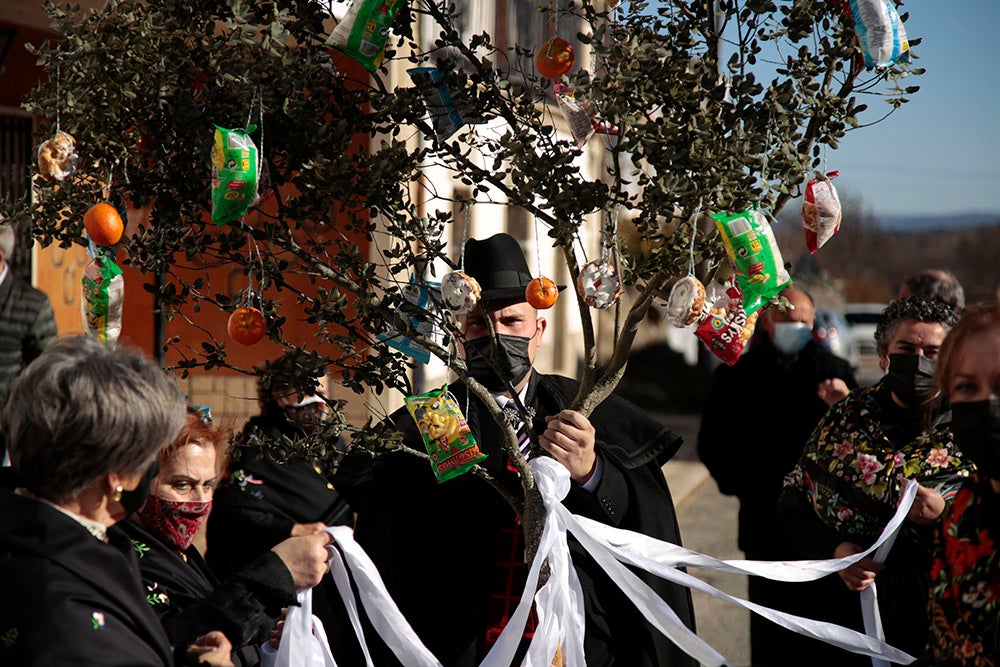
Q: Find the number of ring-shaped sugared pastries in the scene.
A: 4